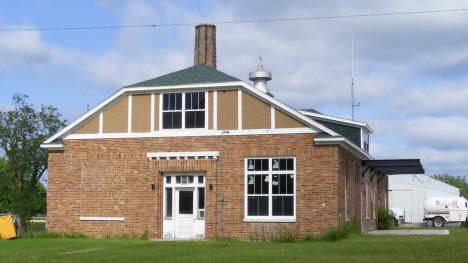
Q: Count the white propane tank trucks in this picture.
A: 1